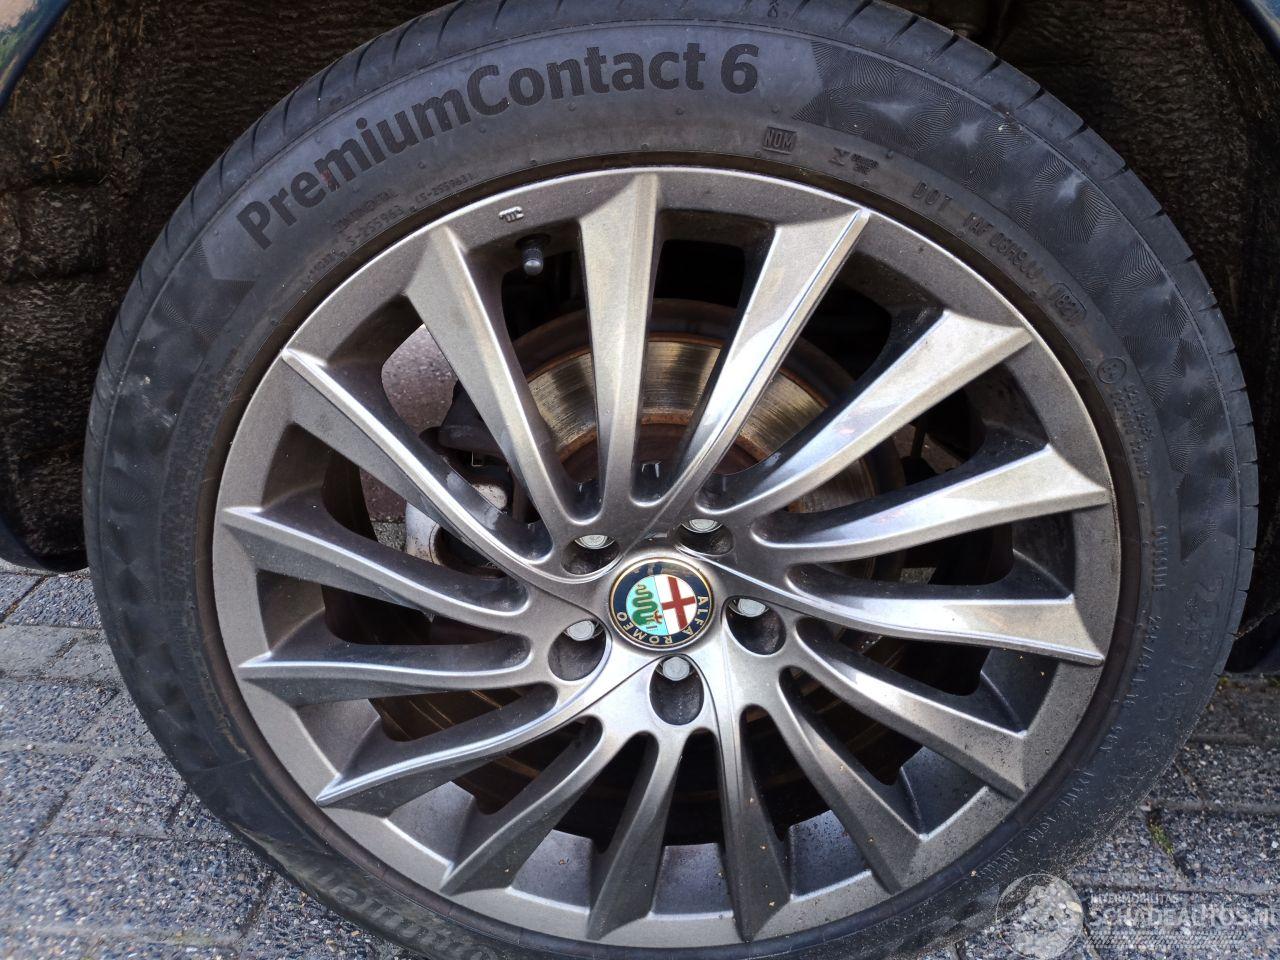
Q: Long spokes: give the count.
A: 5